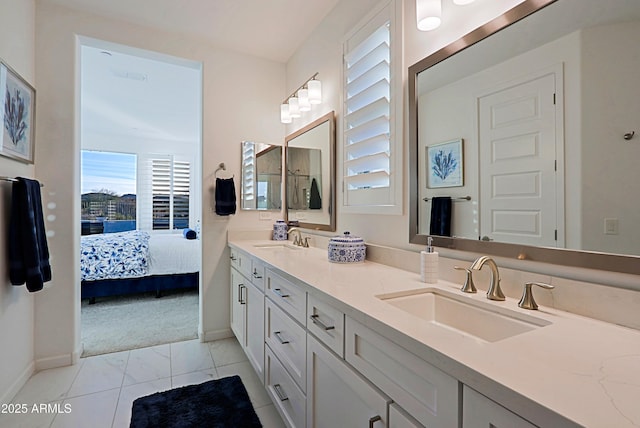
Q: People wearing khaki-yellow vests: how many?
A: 0